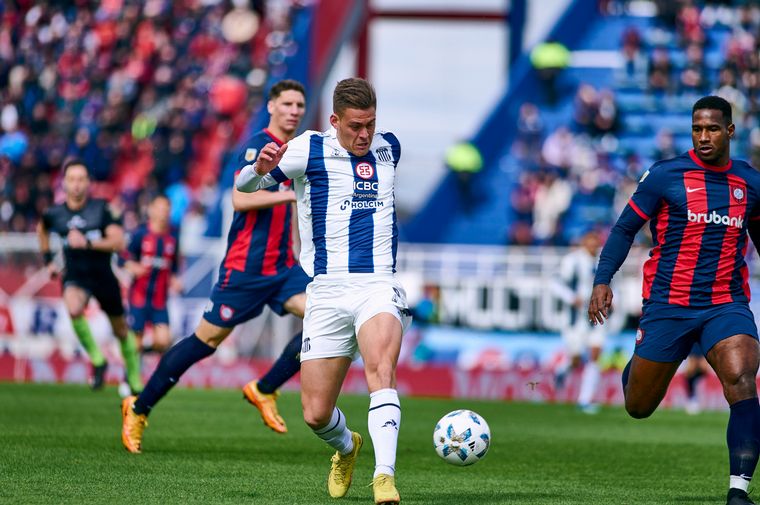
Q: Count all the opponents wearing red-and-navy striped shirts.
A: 3